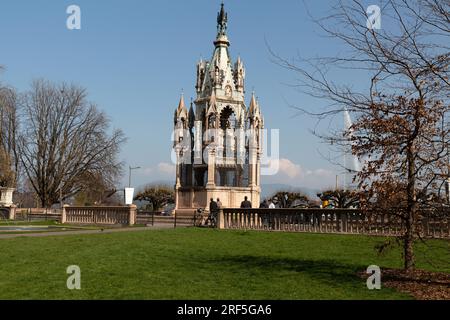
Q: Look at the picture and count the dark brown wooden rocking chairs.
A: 0